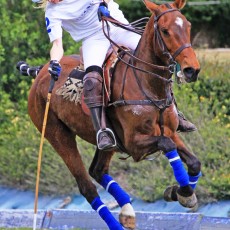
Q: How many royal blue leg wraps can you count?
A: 4